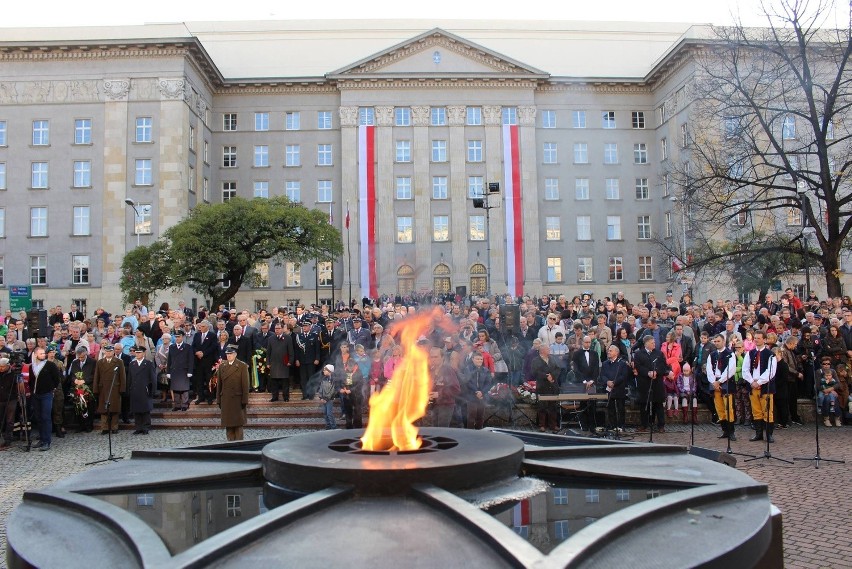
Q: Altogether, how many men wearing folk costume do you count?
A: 2